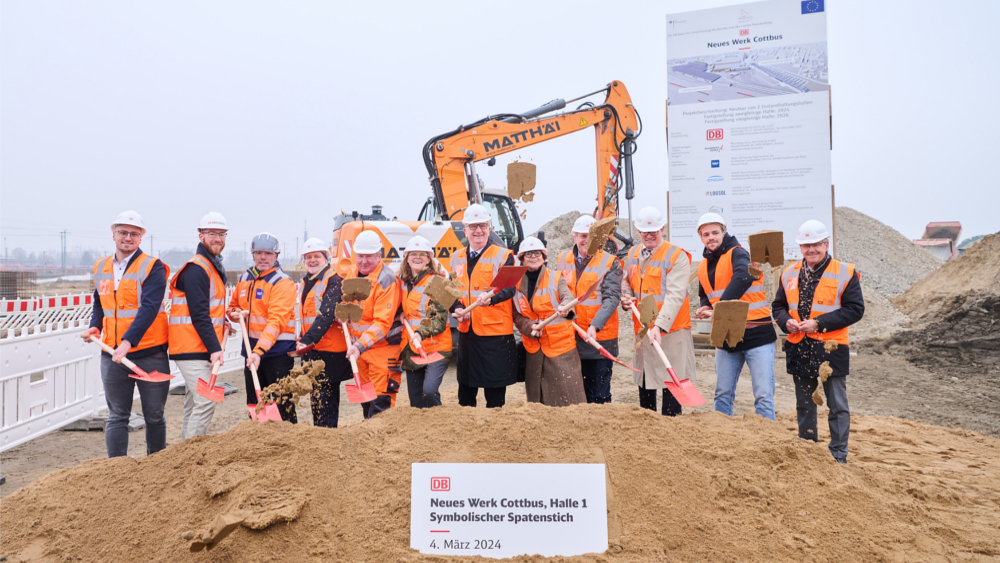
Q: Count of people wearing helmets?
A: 12